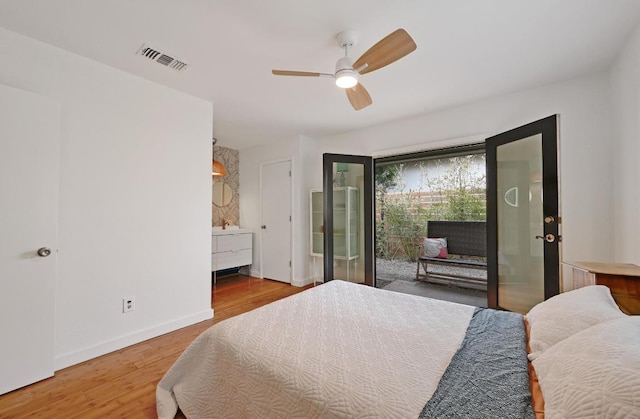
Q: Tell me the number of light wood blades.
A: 3